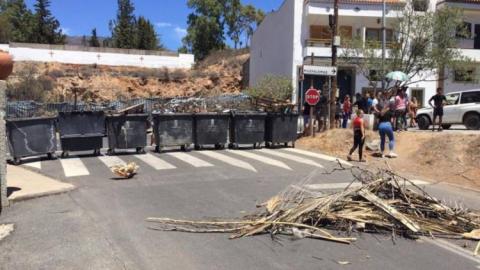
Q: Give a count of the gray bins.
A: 7